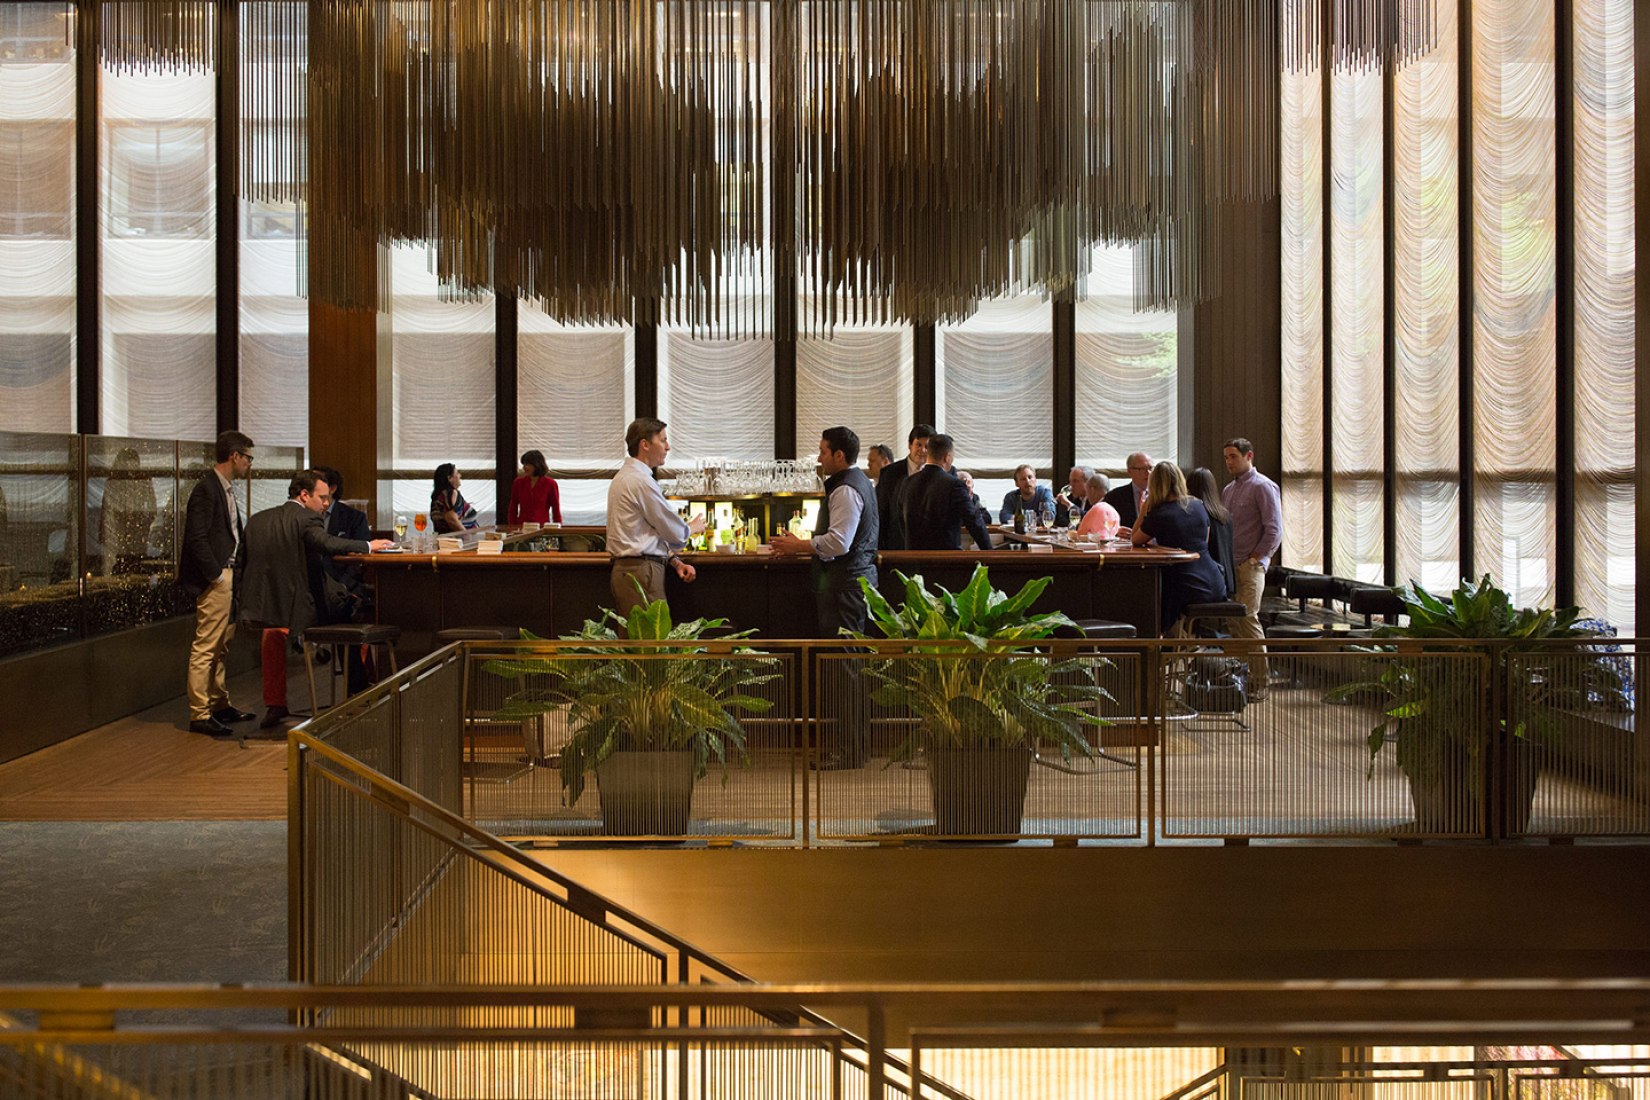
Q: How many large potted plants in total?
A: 3